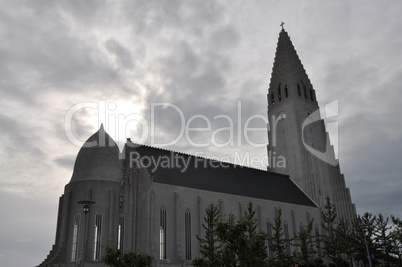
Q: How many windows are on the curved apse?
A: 3